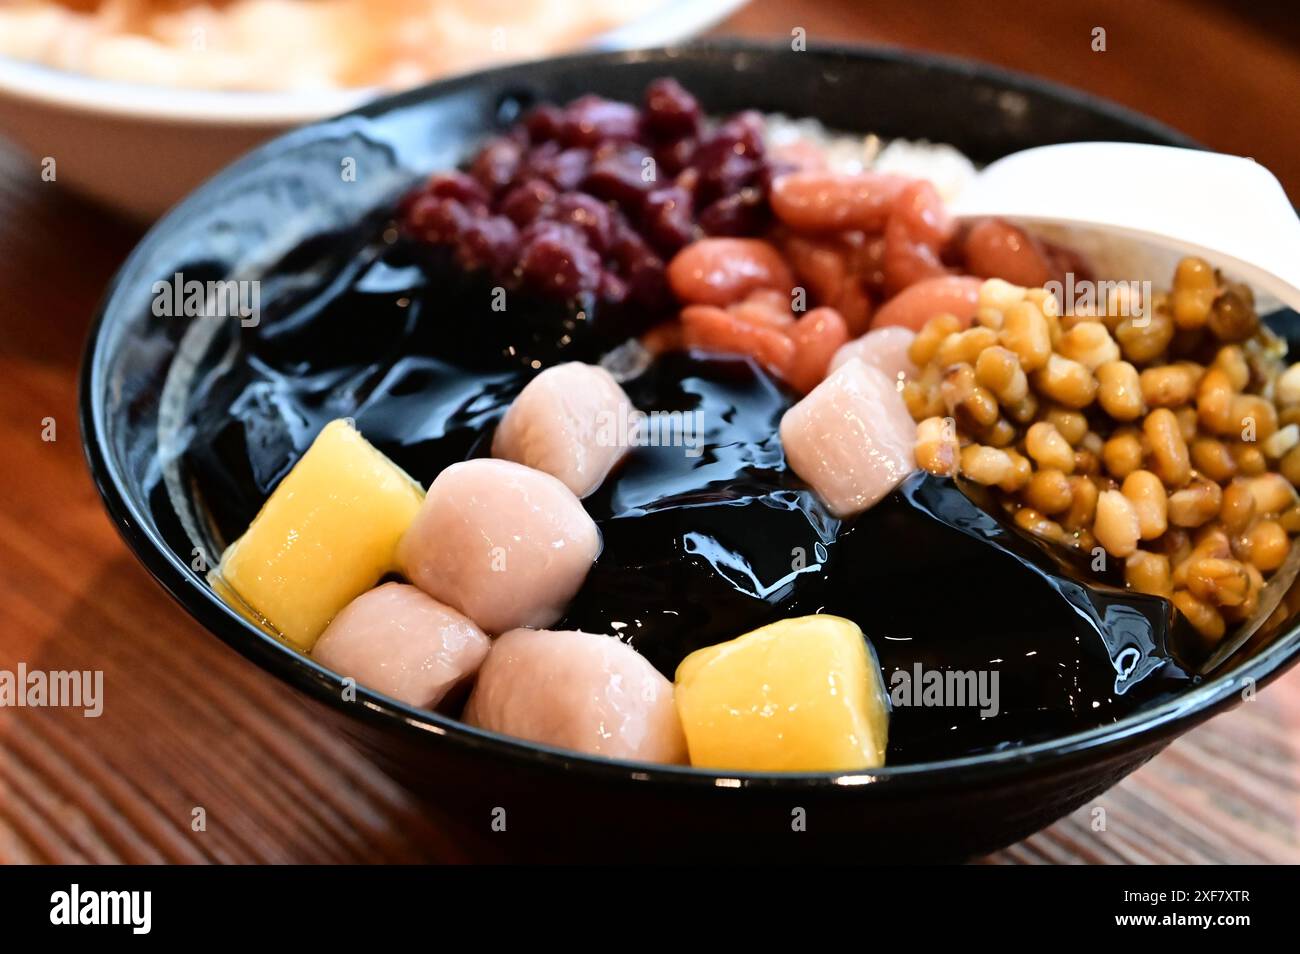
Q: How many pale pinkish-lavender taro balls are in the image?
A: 6